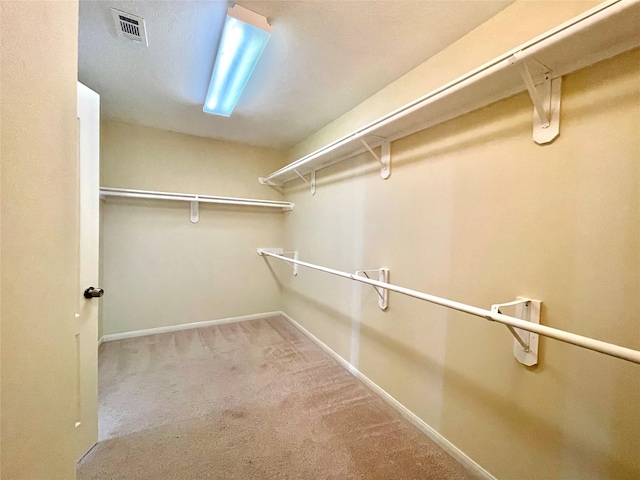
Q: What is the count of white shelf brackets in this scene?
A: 7